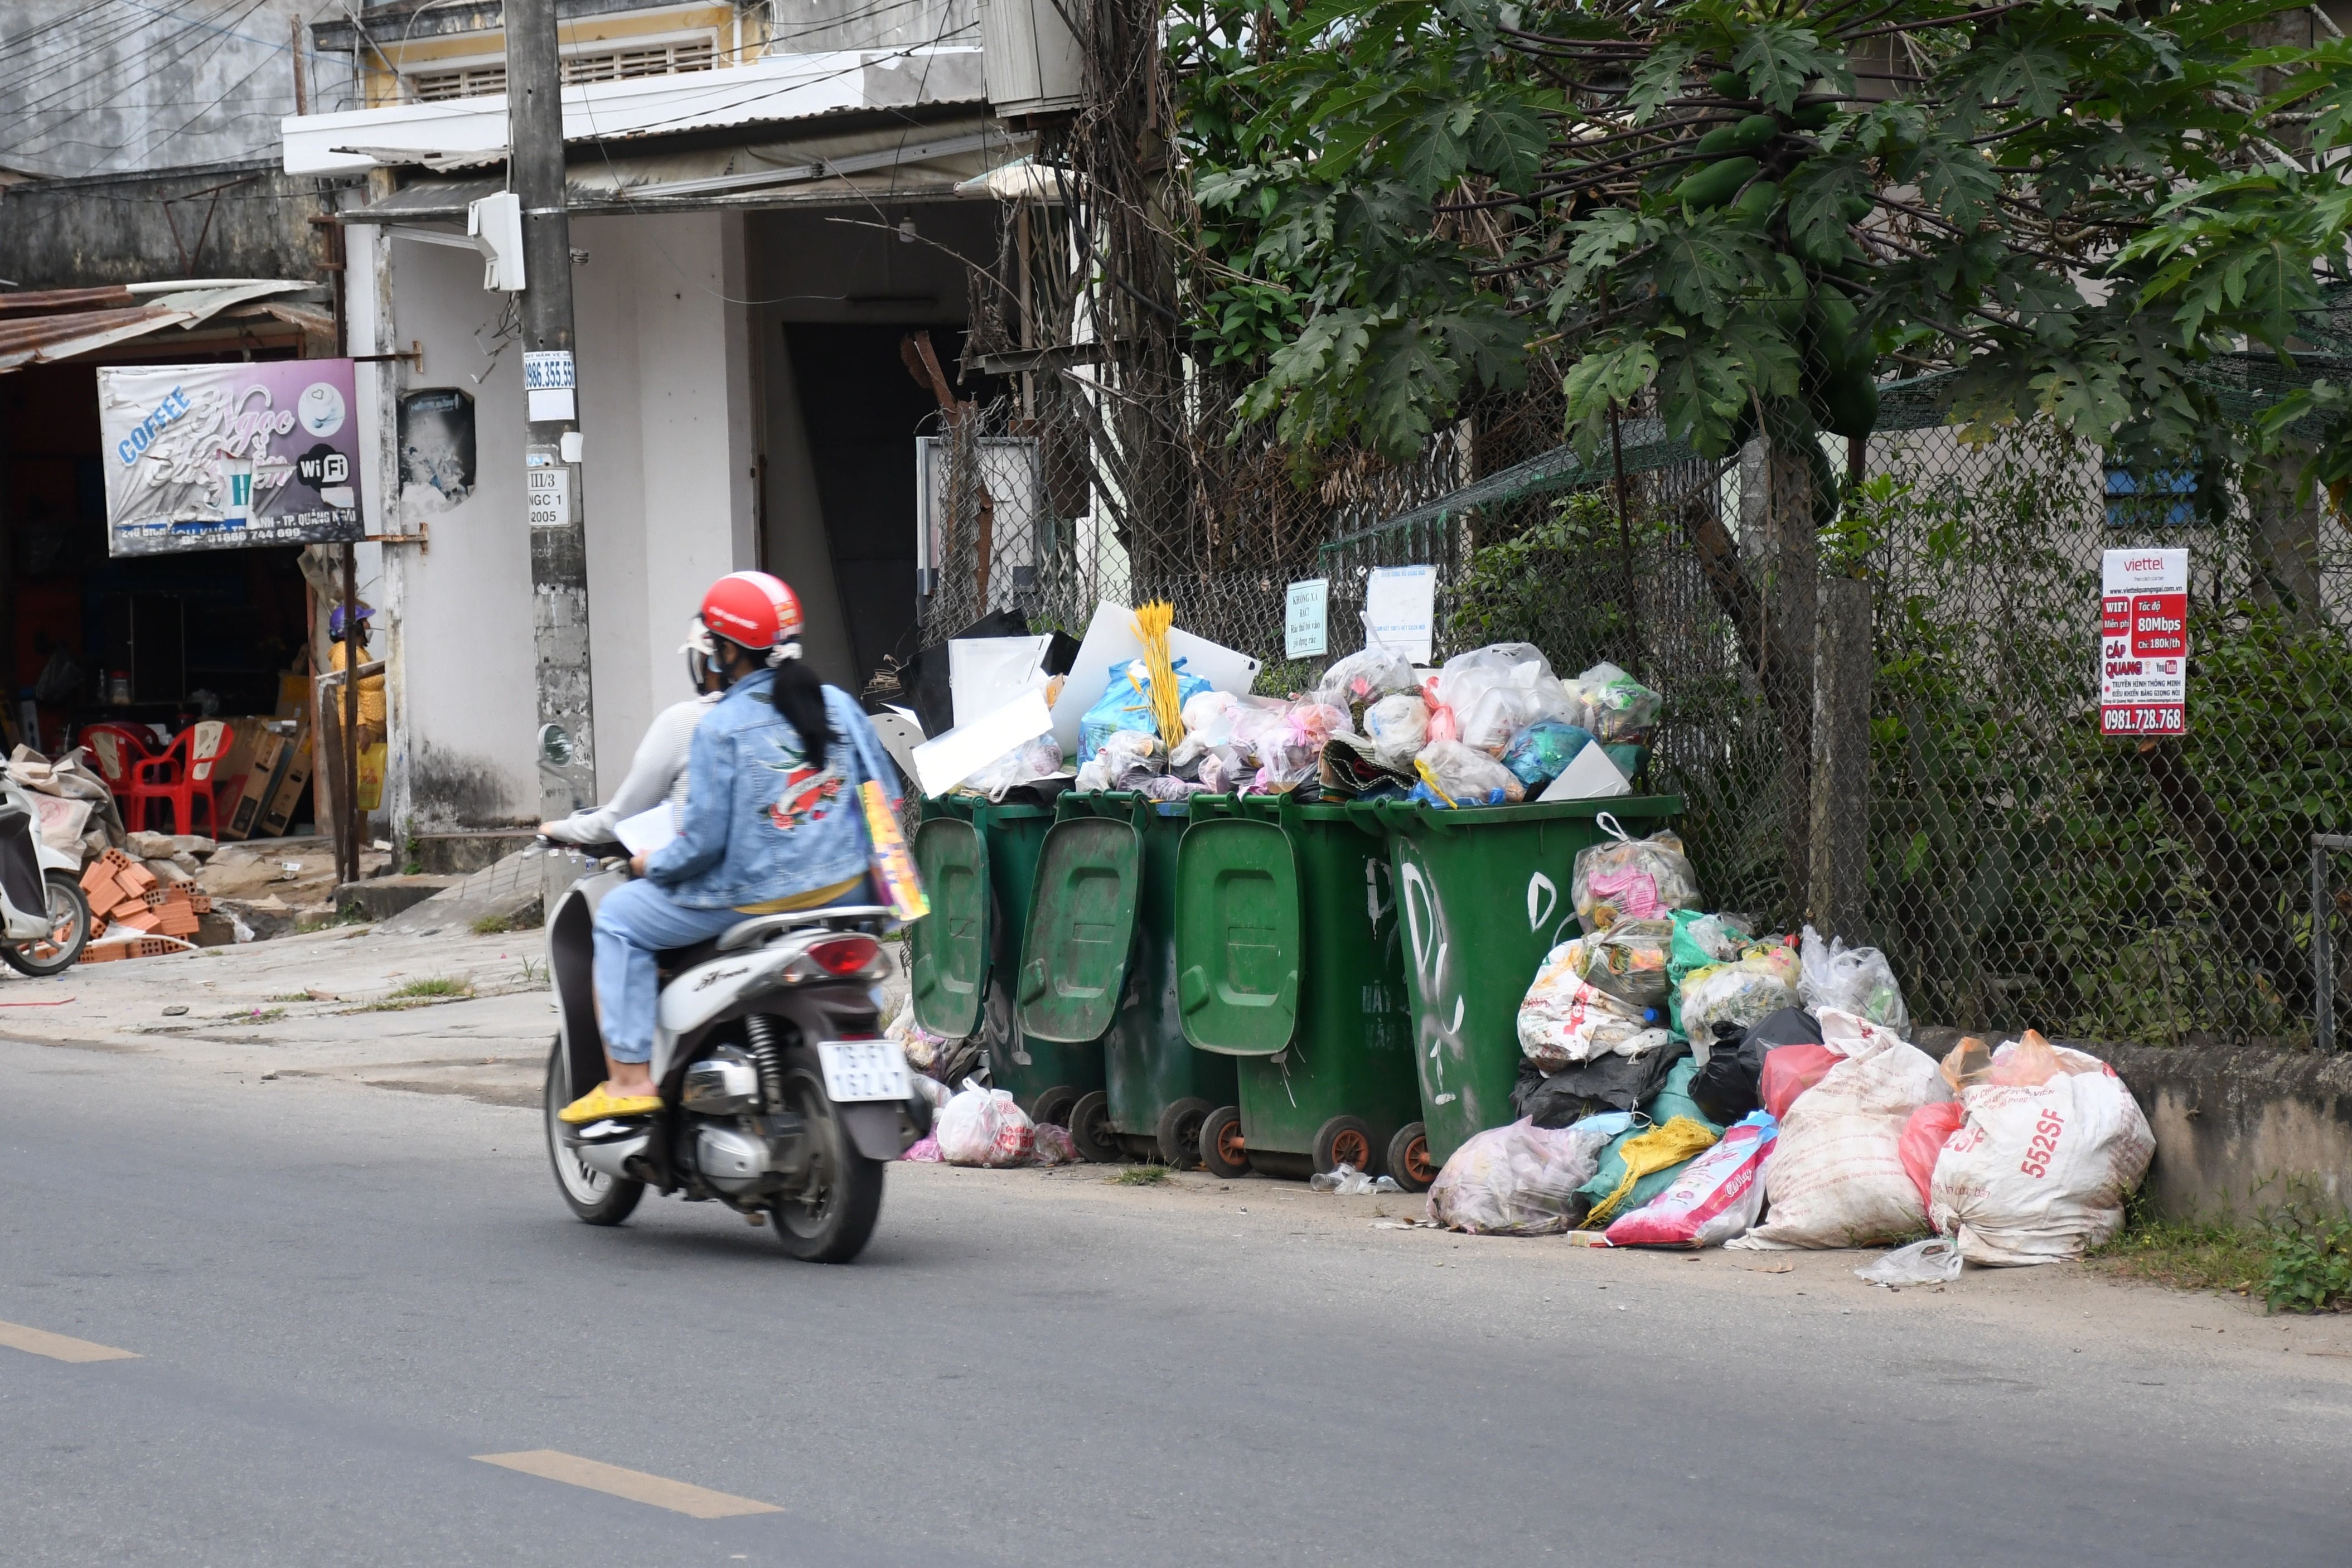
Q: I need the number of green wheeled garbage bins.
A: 4